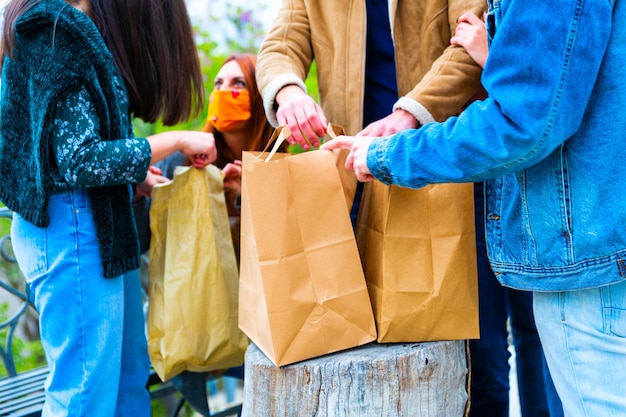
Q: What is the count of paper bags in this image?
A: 3